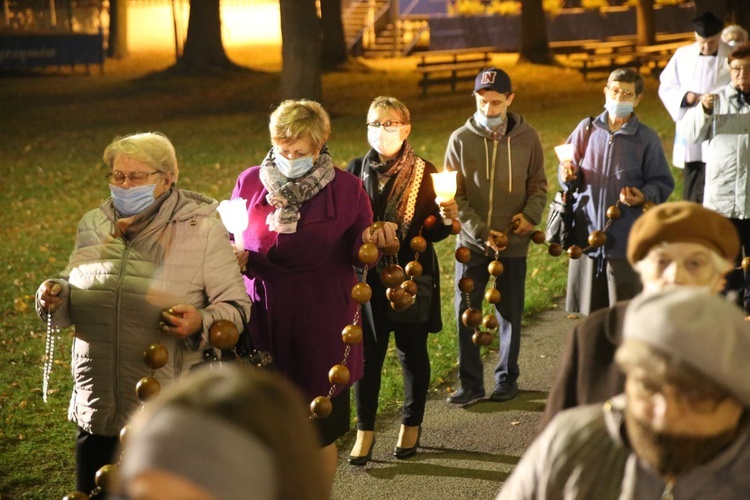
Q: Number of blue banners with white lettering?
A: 1